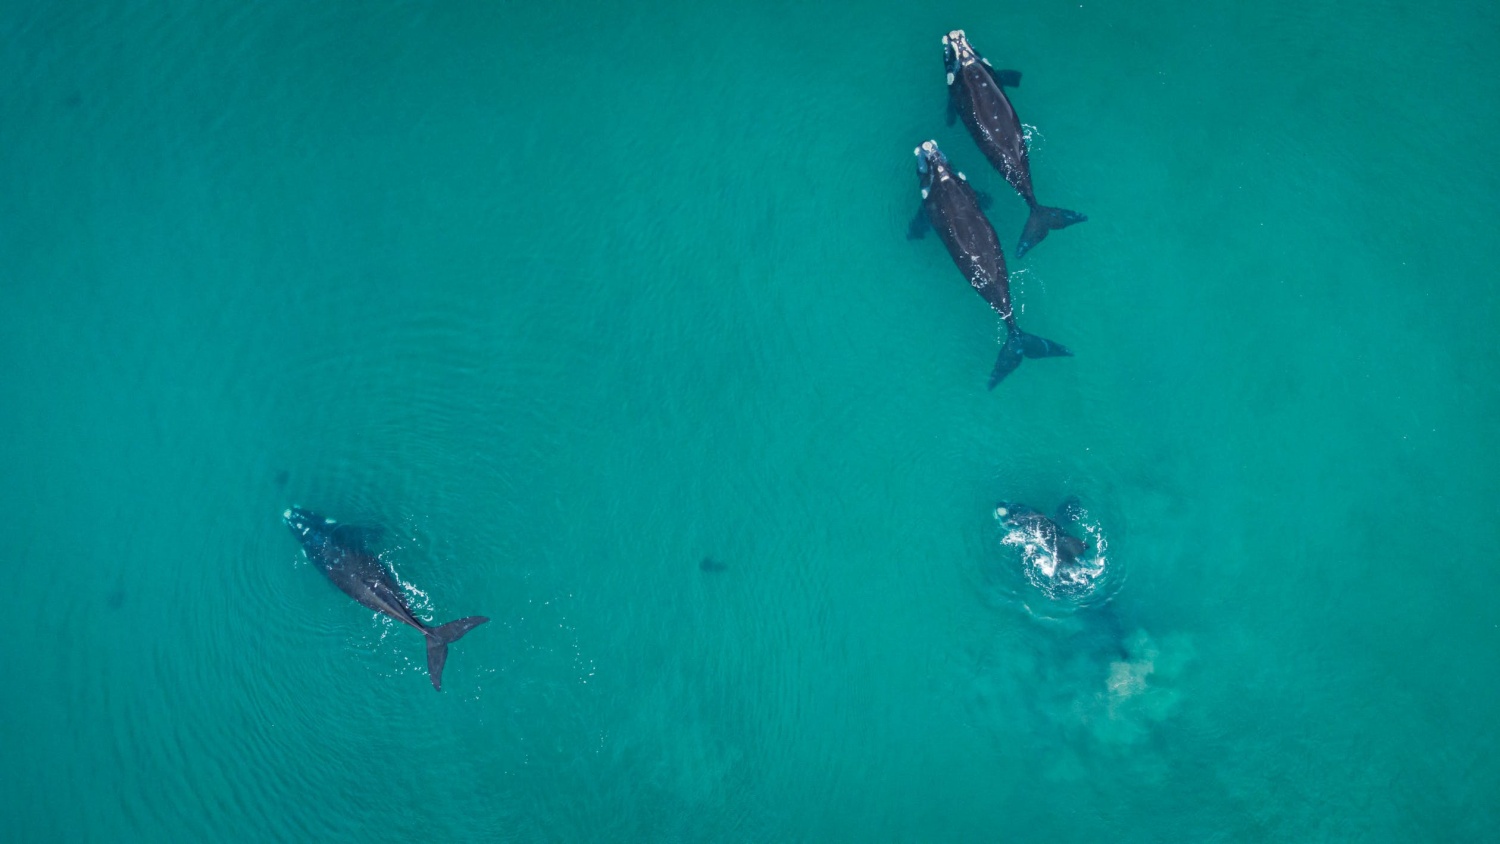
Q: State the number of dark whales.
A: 4